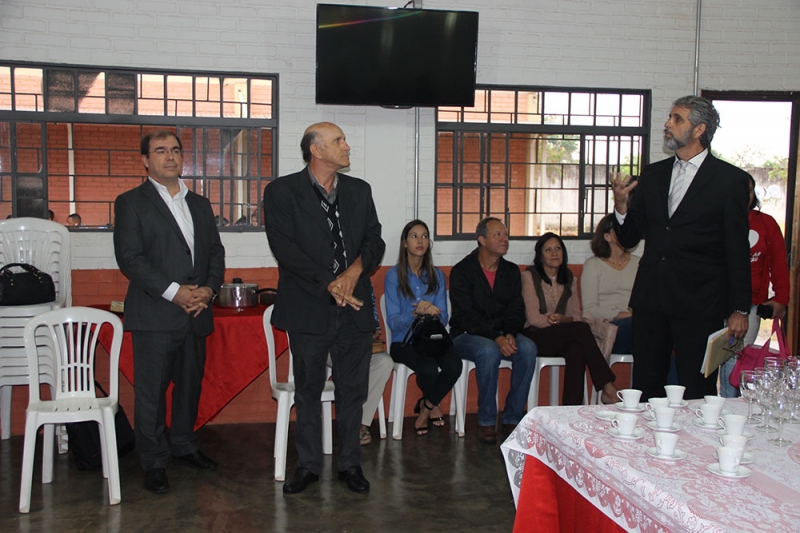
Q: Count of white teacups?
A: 11